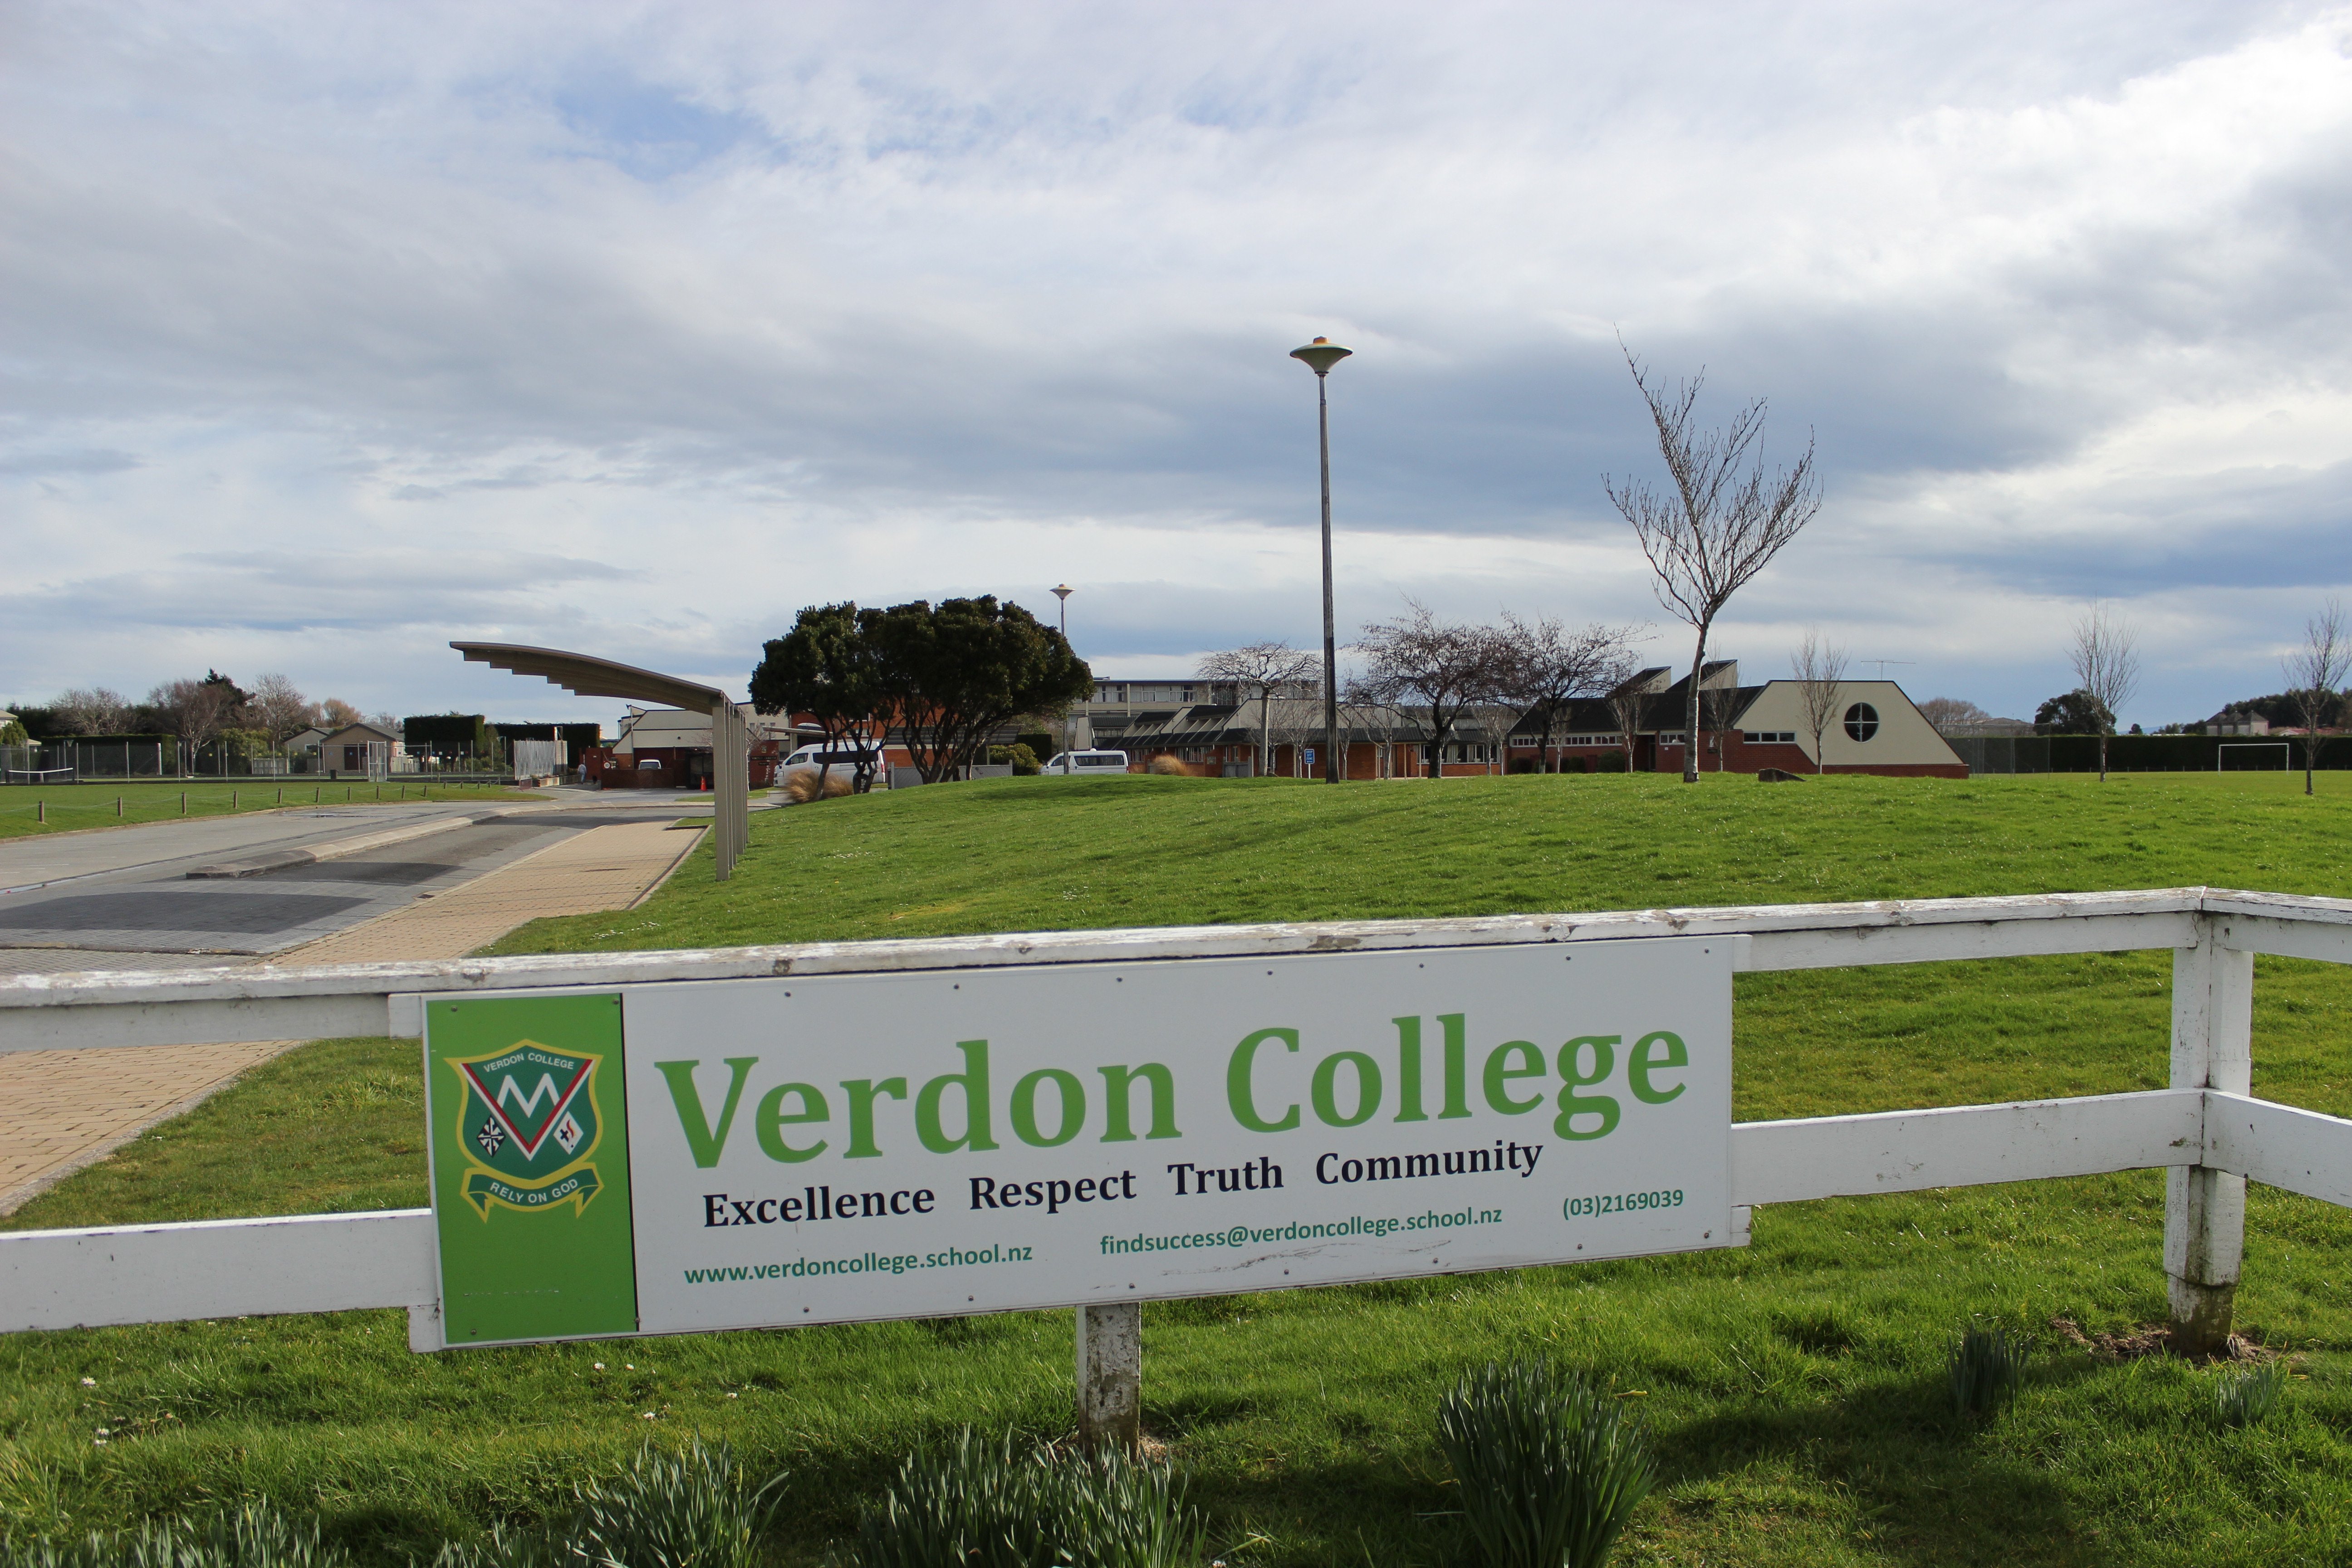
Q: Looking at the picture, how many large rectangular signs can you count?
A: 1